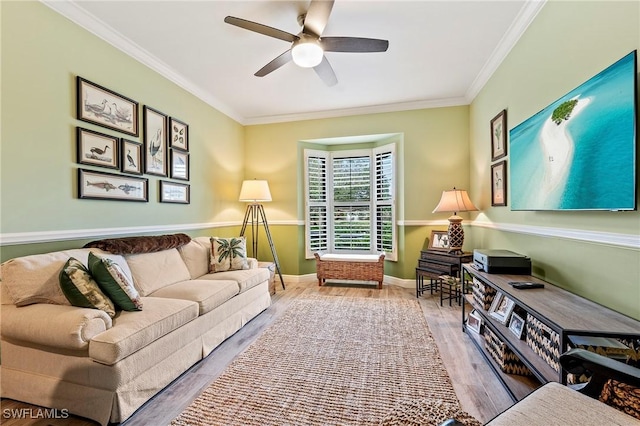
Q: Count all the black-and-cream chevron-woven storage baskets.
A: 3